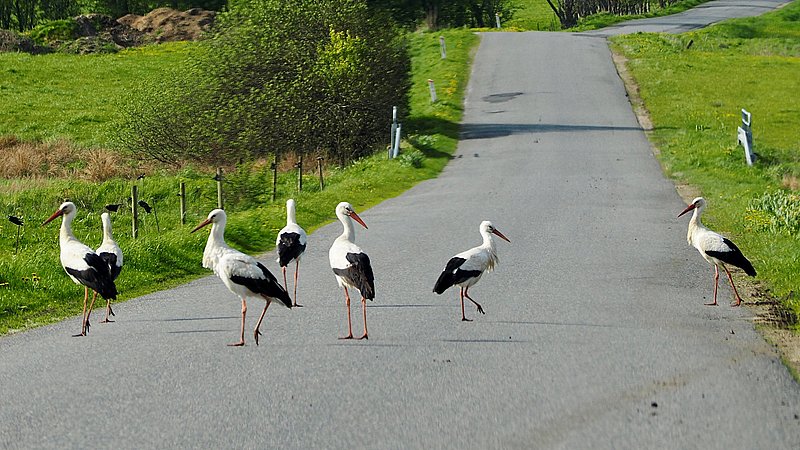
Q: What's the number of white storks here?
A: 7